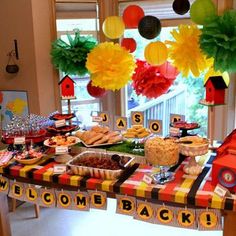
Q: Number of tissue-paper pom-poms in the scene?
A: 5